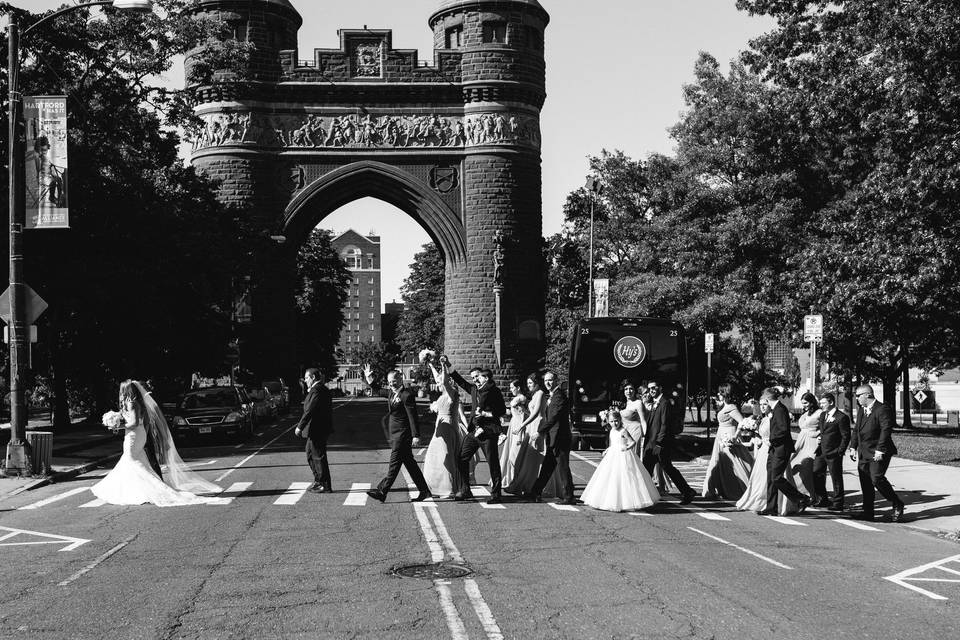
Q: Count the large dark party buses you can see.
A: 1